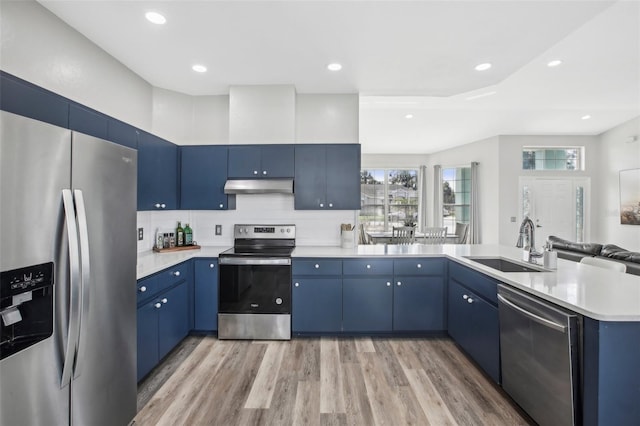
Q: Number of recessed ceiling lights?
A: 7